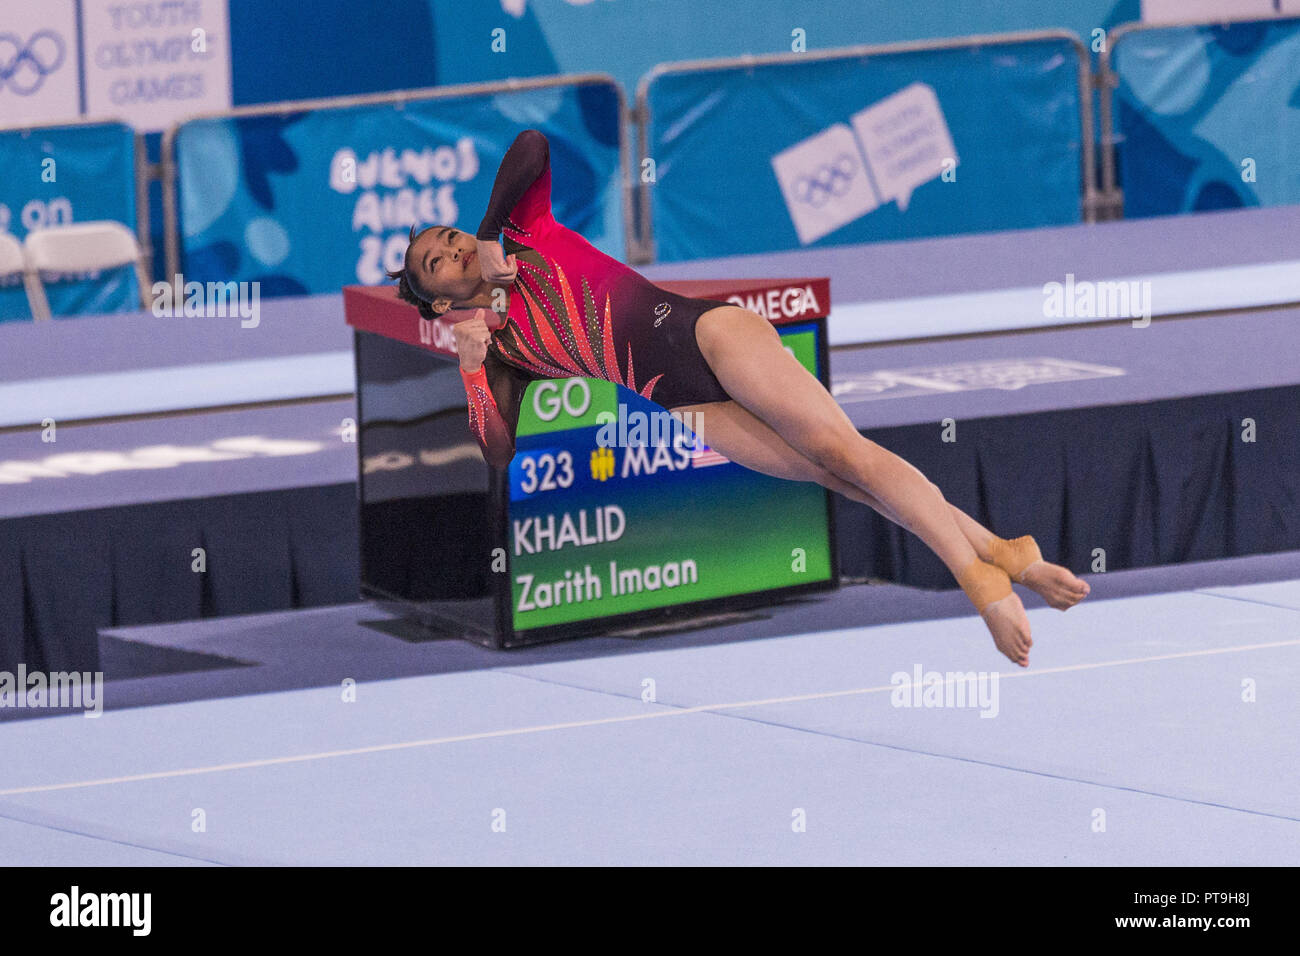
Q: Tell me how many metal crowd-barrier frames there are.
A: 4